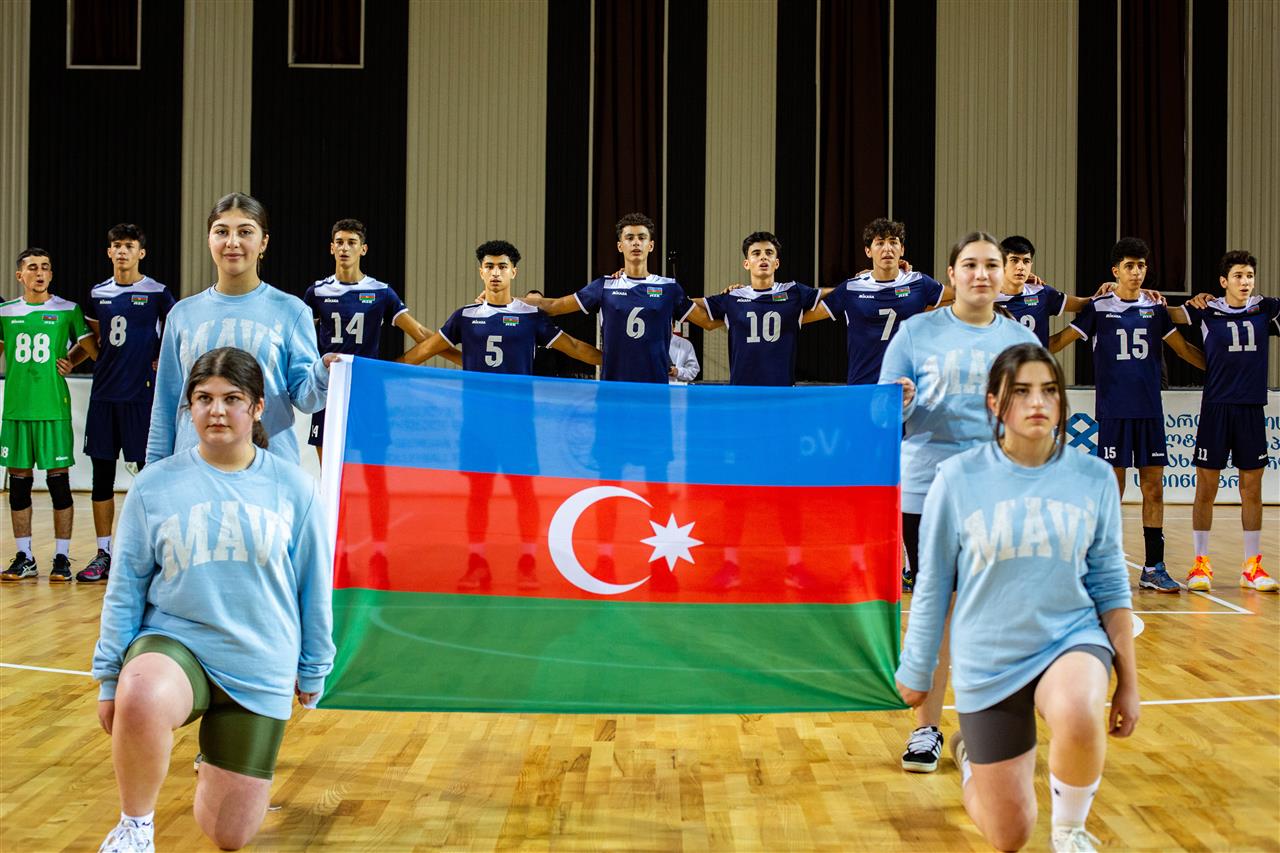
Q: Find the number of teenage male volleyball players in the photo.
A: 10